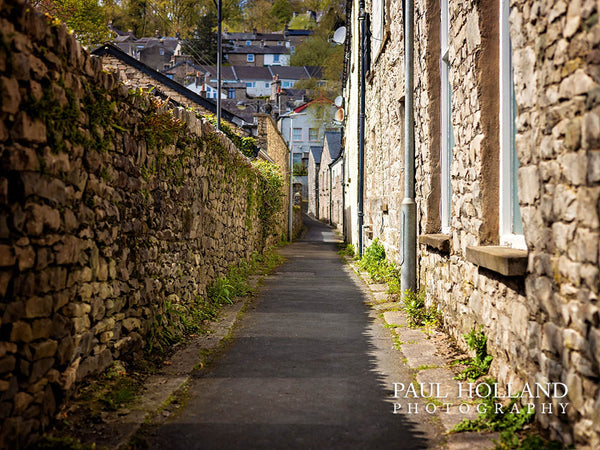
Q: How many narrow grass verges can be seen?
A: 2